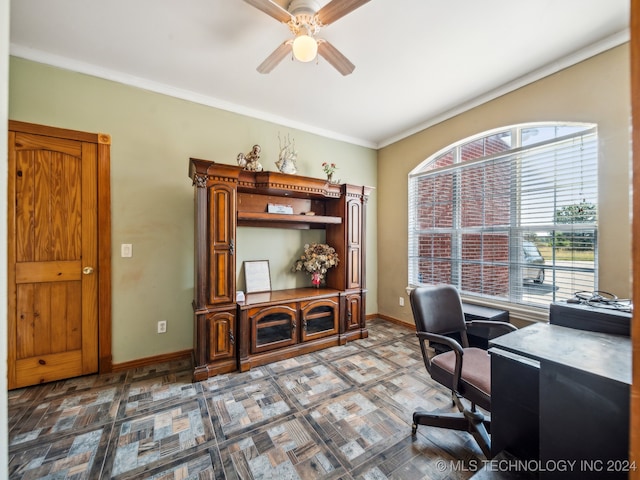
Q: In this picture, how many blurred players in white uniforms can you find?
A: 0